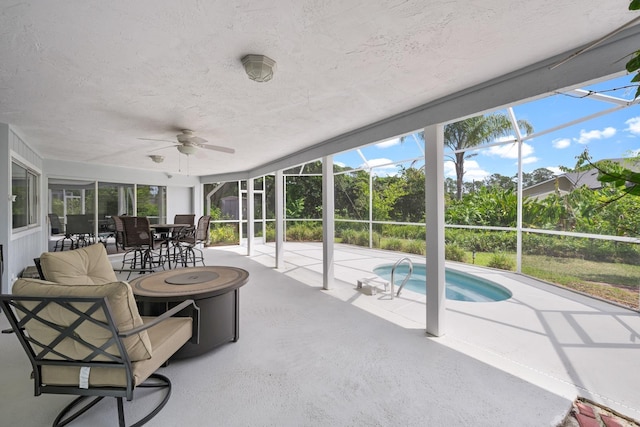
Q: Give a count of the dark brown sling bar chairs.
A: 4